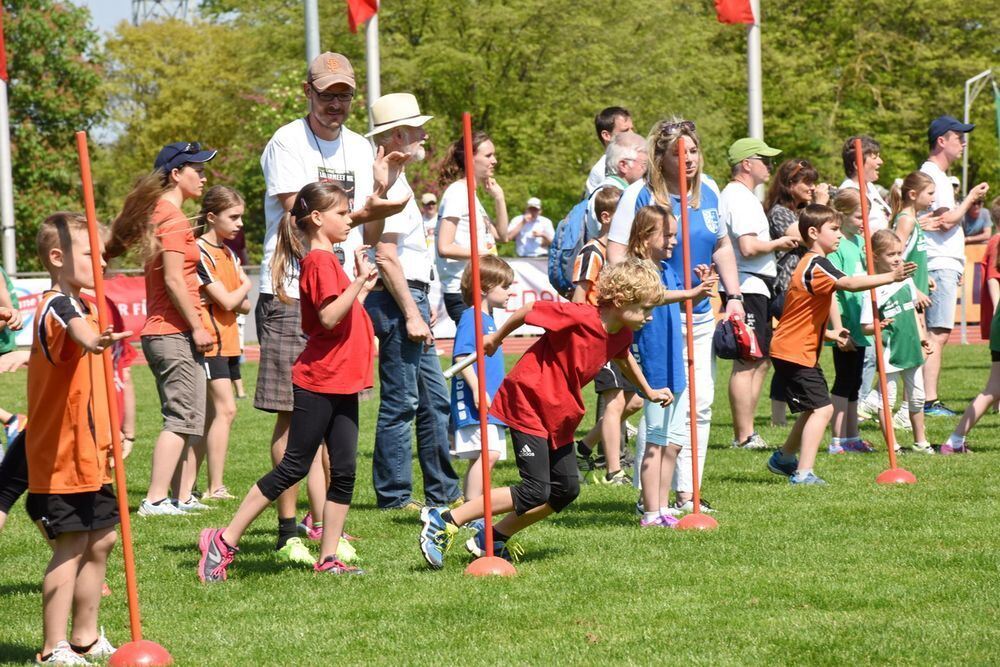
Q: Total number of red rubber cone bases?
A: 4